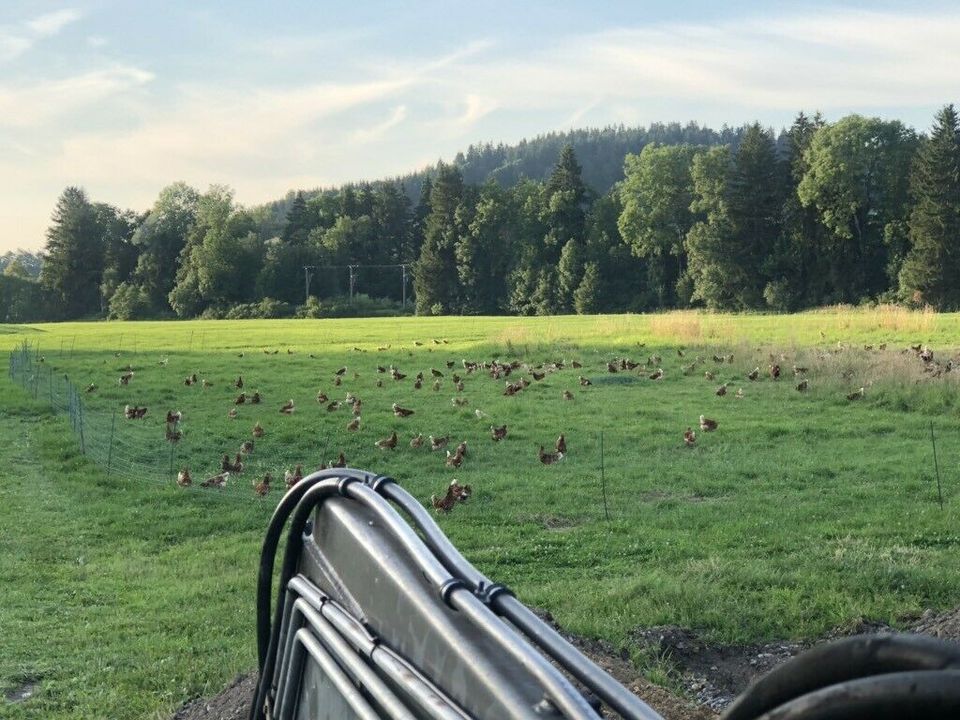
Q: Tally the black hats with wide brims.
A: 0